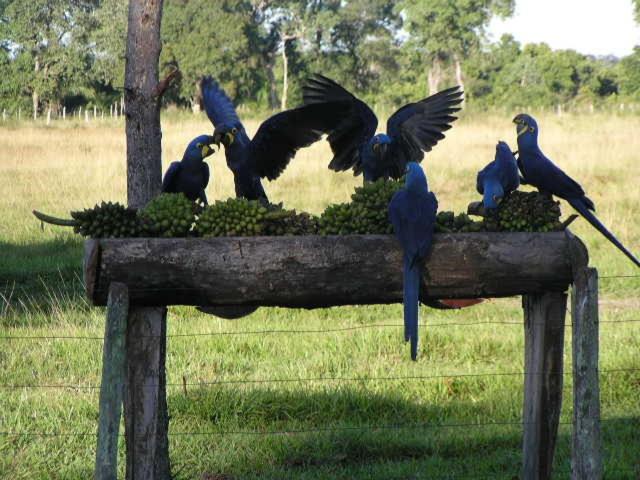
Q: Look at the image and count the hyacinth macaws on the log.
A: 6